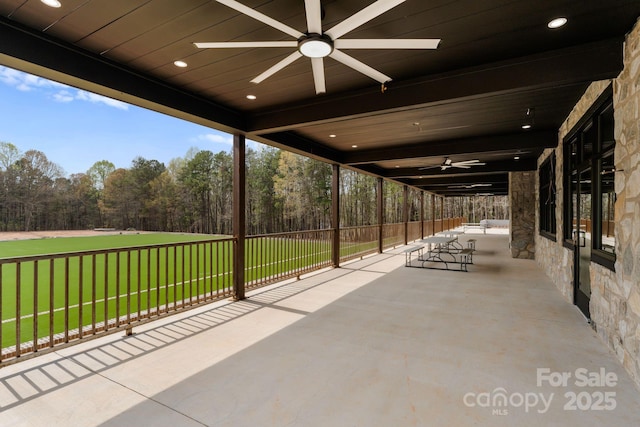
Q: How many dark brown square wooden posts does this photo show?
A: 7